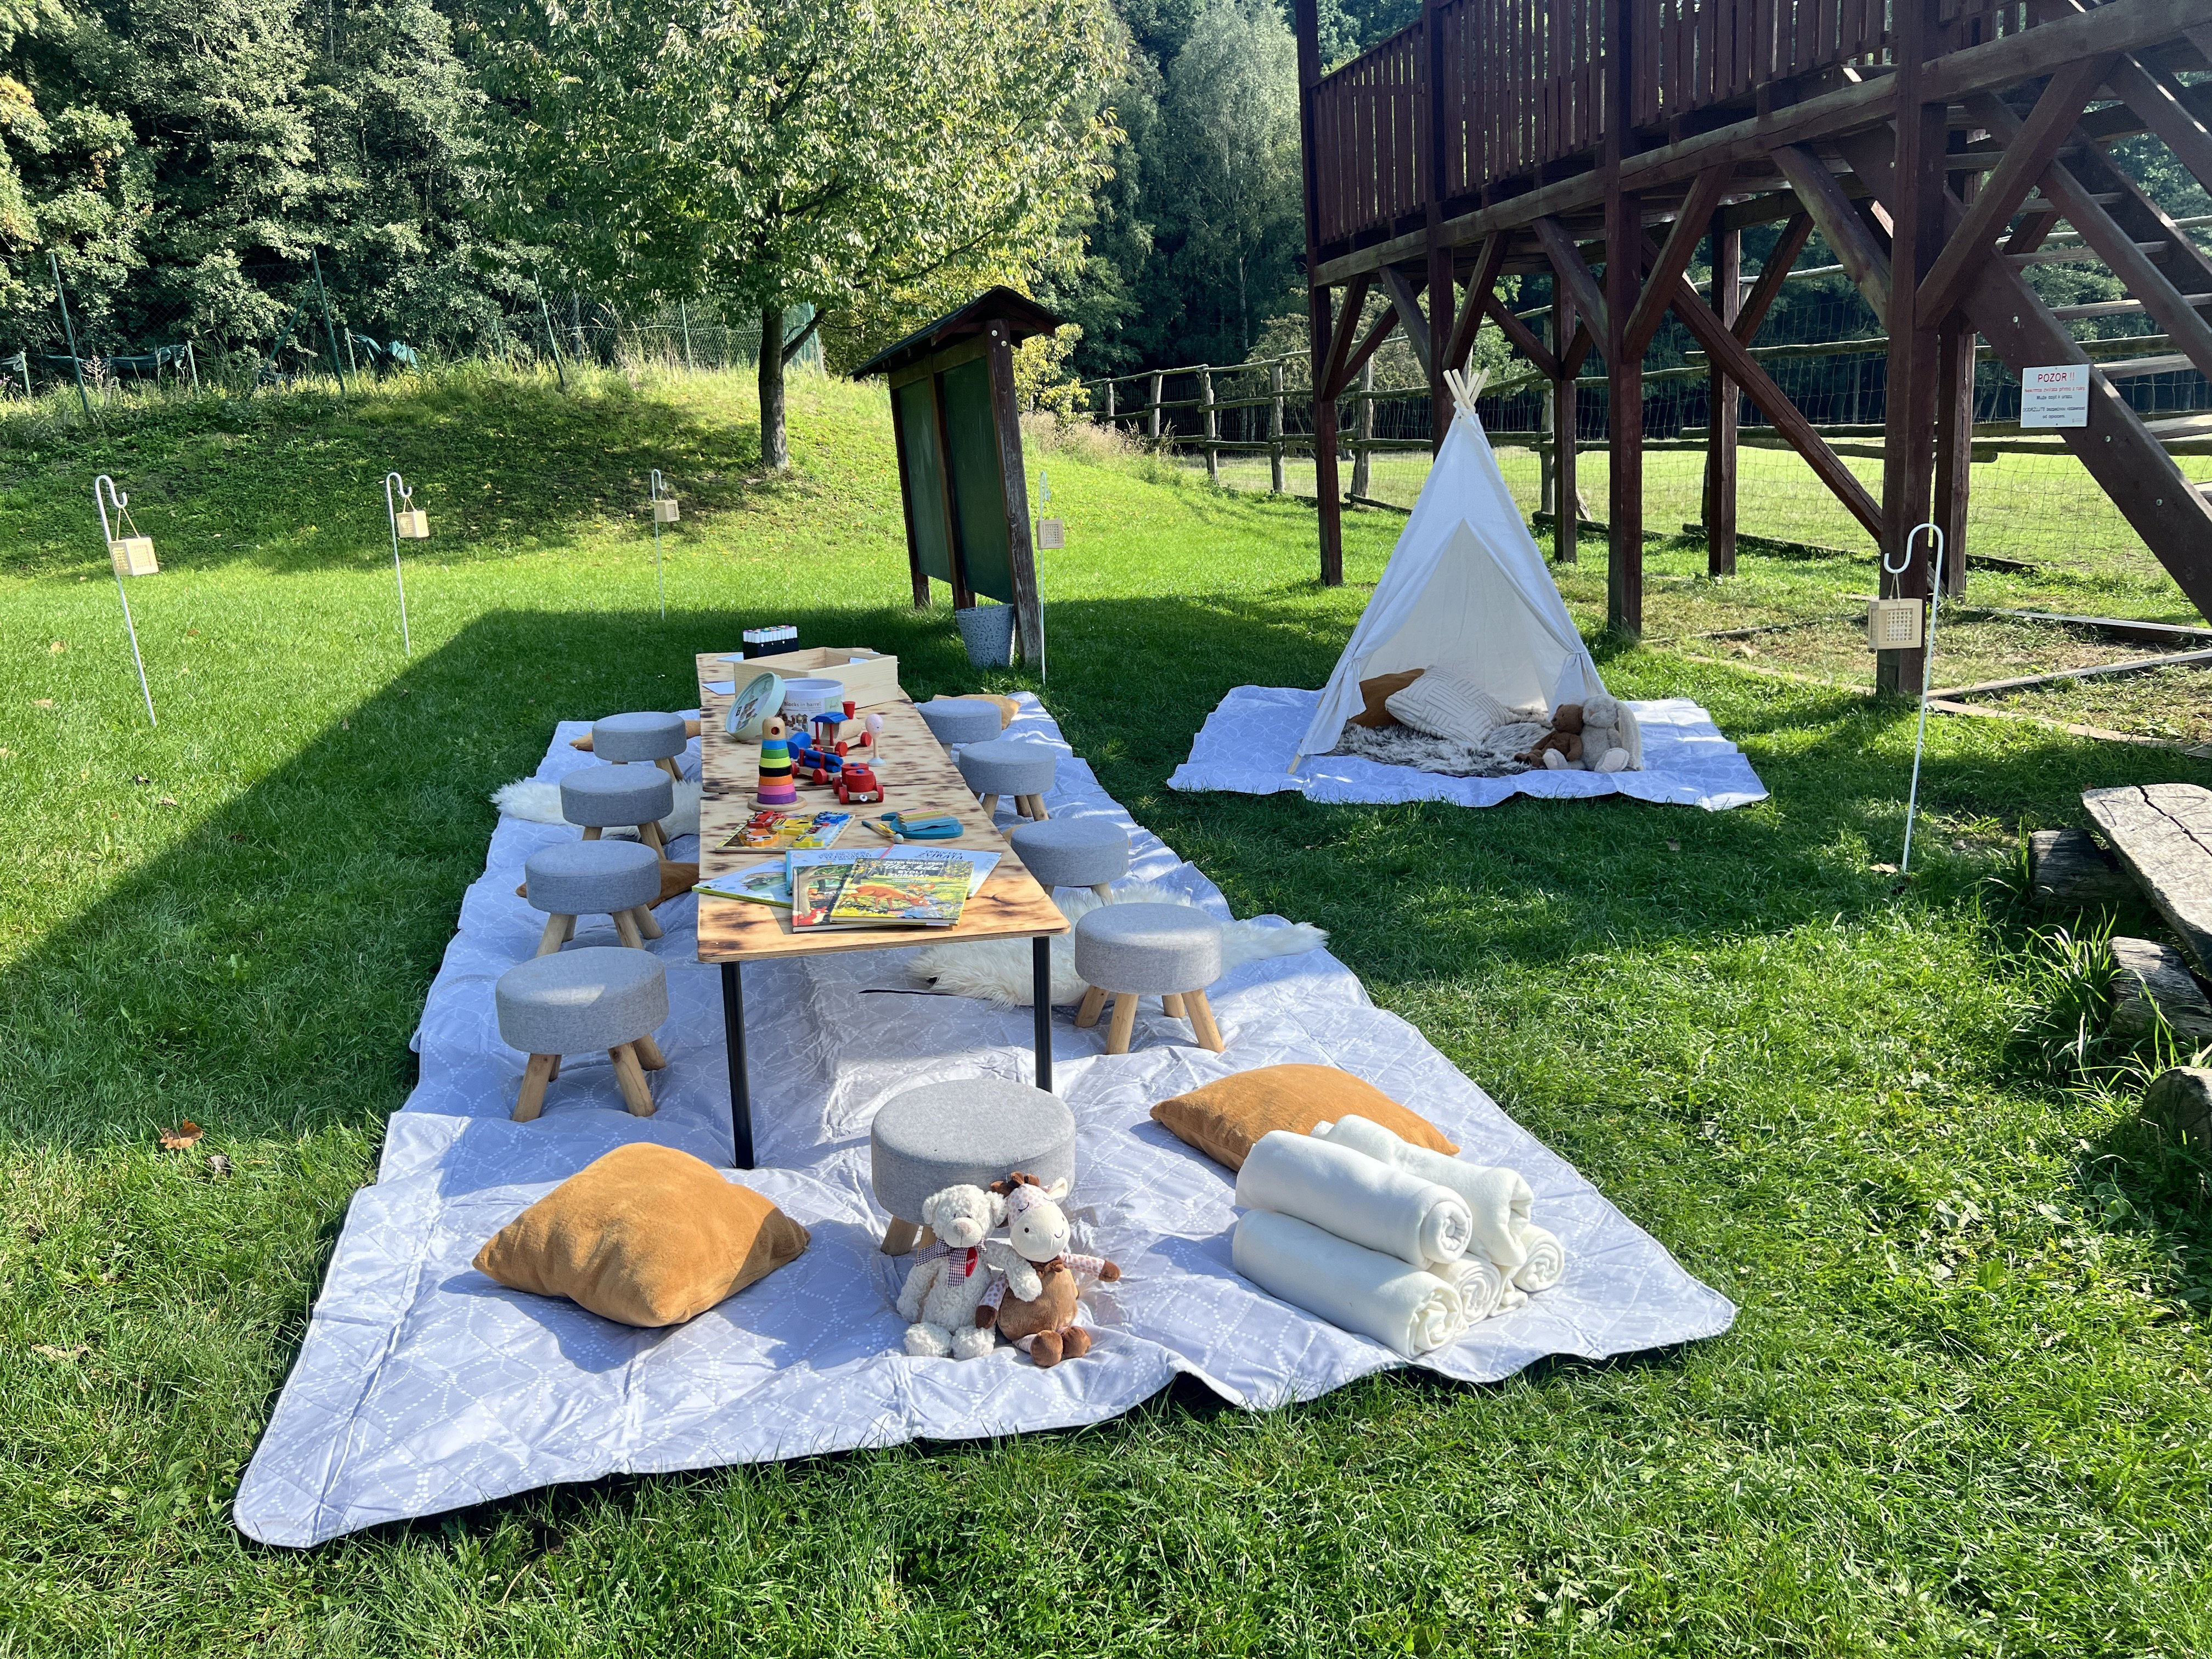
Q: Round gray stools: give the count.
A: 9